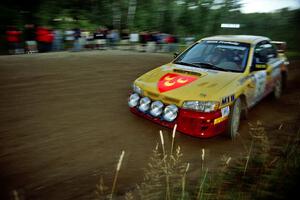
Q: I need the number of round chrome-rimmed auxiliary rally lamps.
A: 4